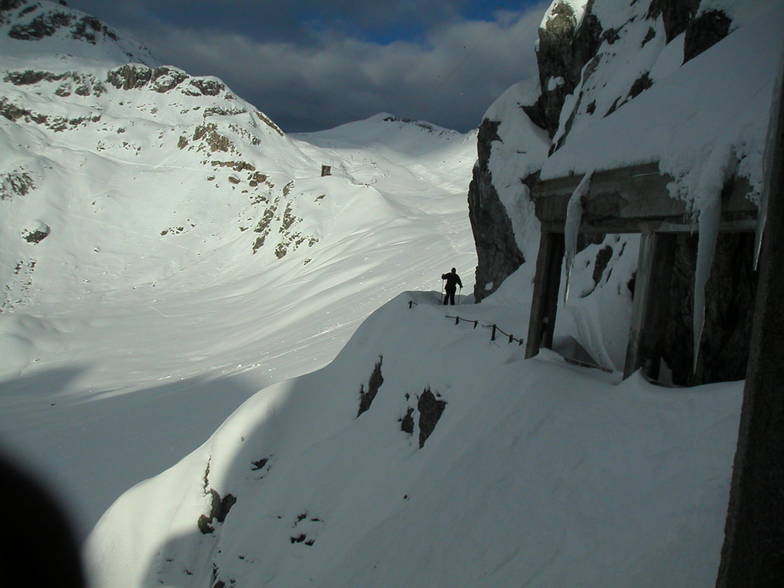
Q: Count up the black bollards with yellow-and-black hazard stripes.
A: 0